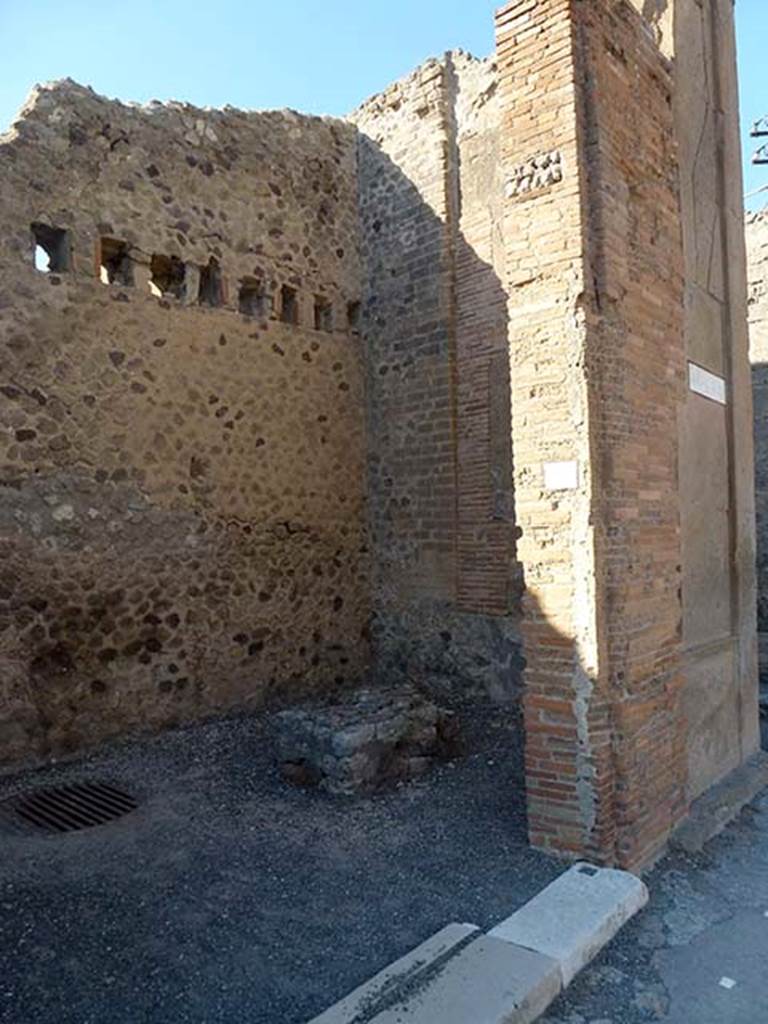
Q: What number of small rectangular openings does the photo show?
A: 8